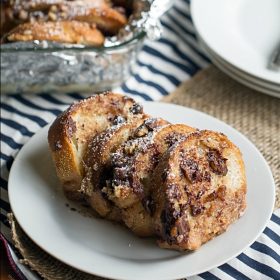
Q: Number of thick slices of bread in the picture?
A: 4